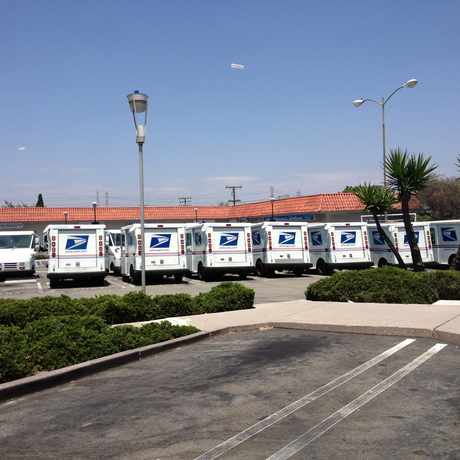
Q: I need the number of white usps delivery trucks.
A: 9